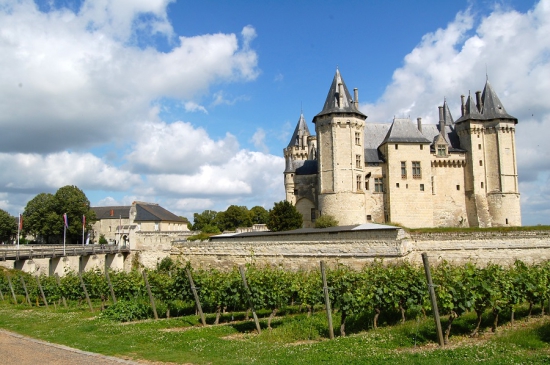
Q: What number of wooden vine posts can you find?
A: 12